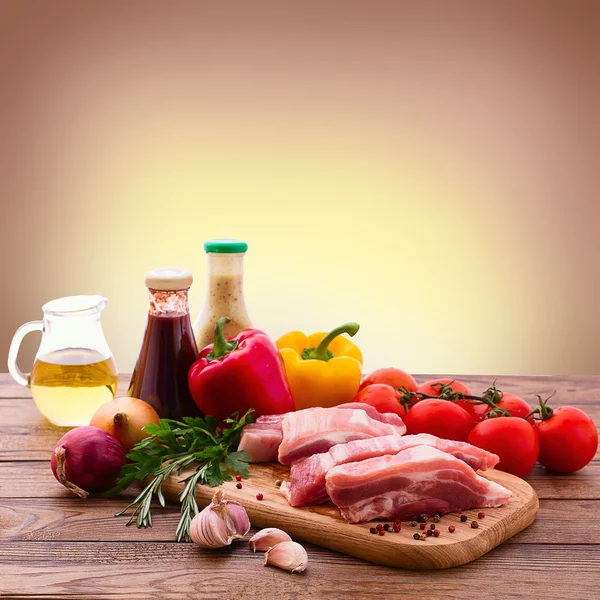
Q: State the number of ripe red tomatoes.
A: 7